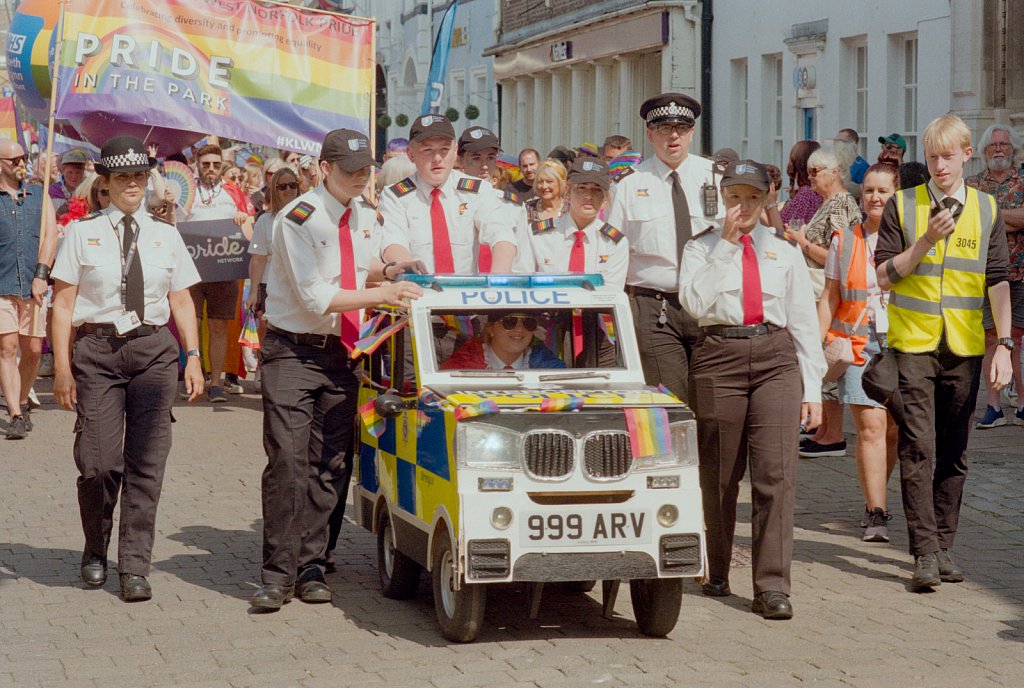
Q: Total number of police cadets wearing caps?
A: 5